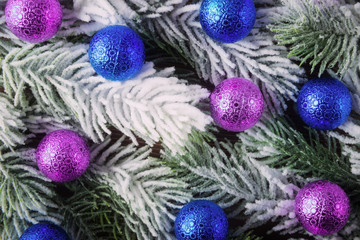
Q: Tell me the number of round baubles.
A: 9